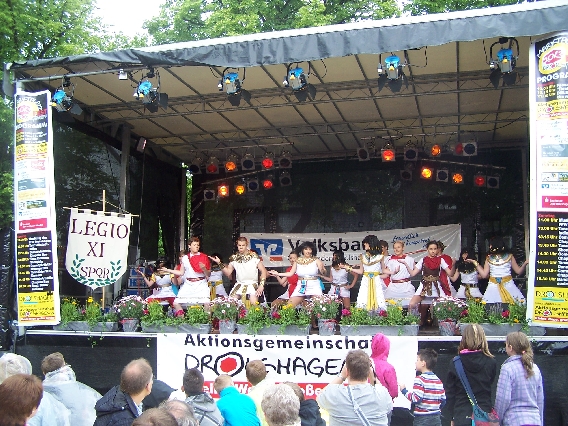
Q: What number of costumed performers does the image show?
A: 15